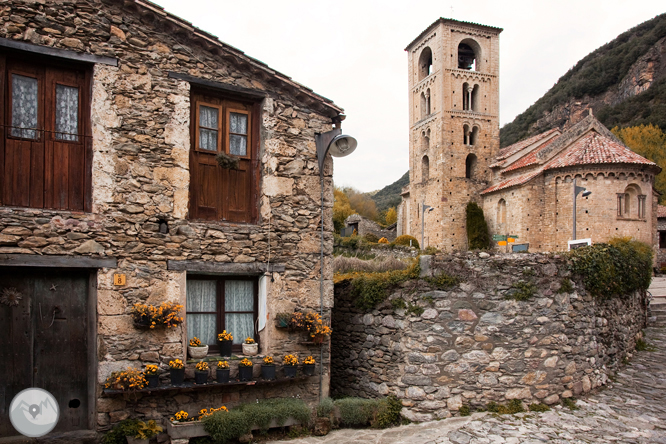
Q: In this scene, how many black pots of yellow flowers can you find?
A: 9